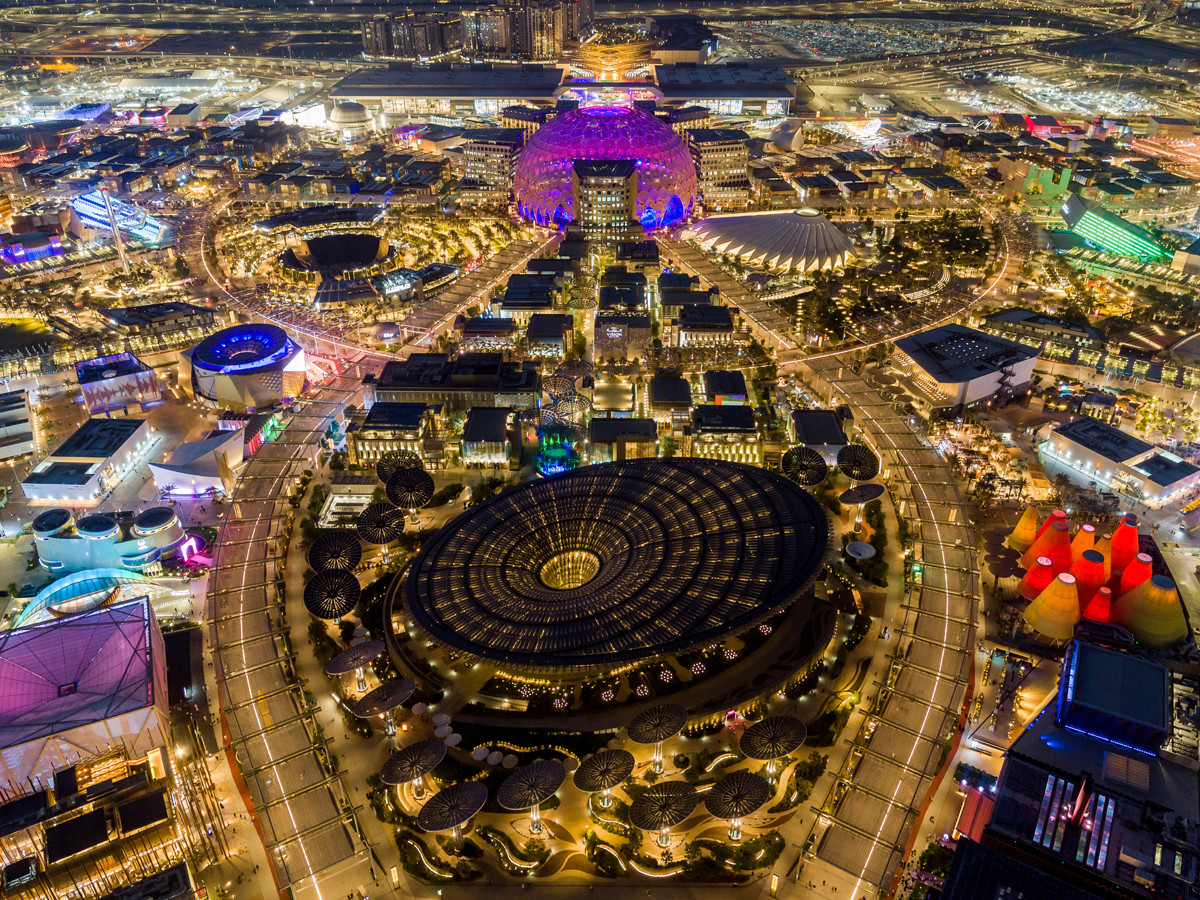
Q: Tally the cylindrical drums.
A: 3